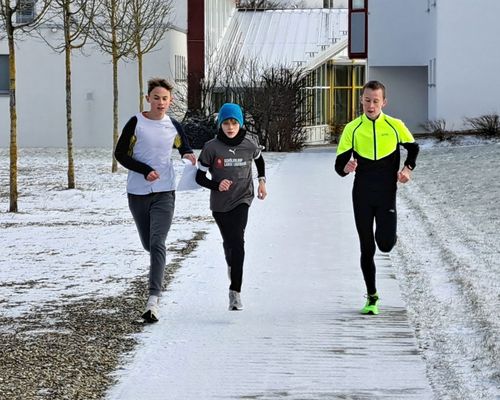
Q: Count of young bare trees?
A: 4